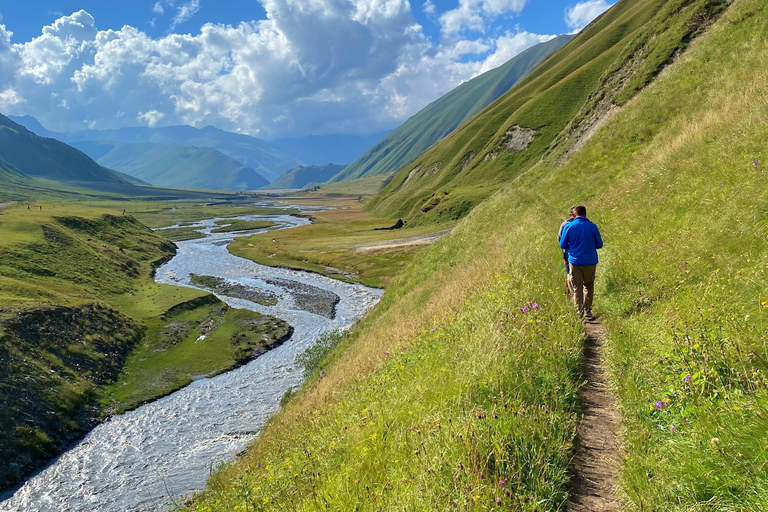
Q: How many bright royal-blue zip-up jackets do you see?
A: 1